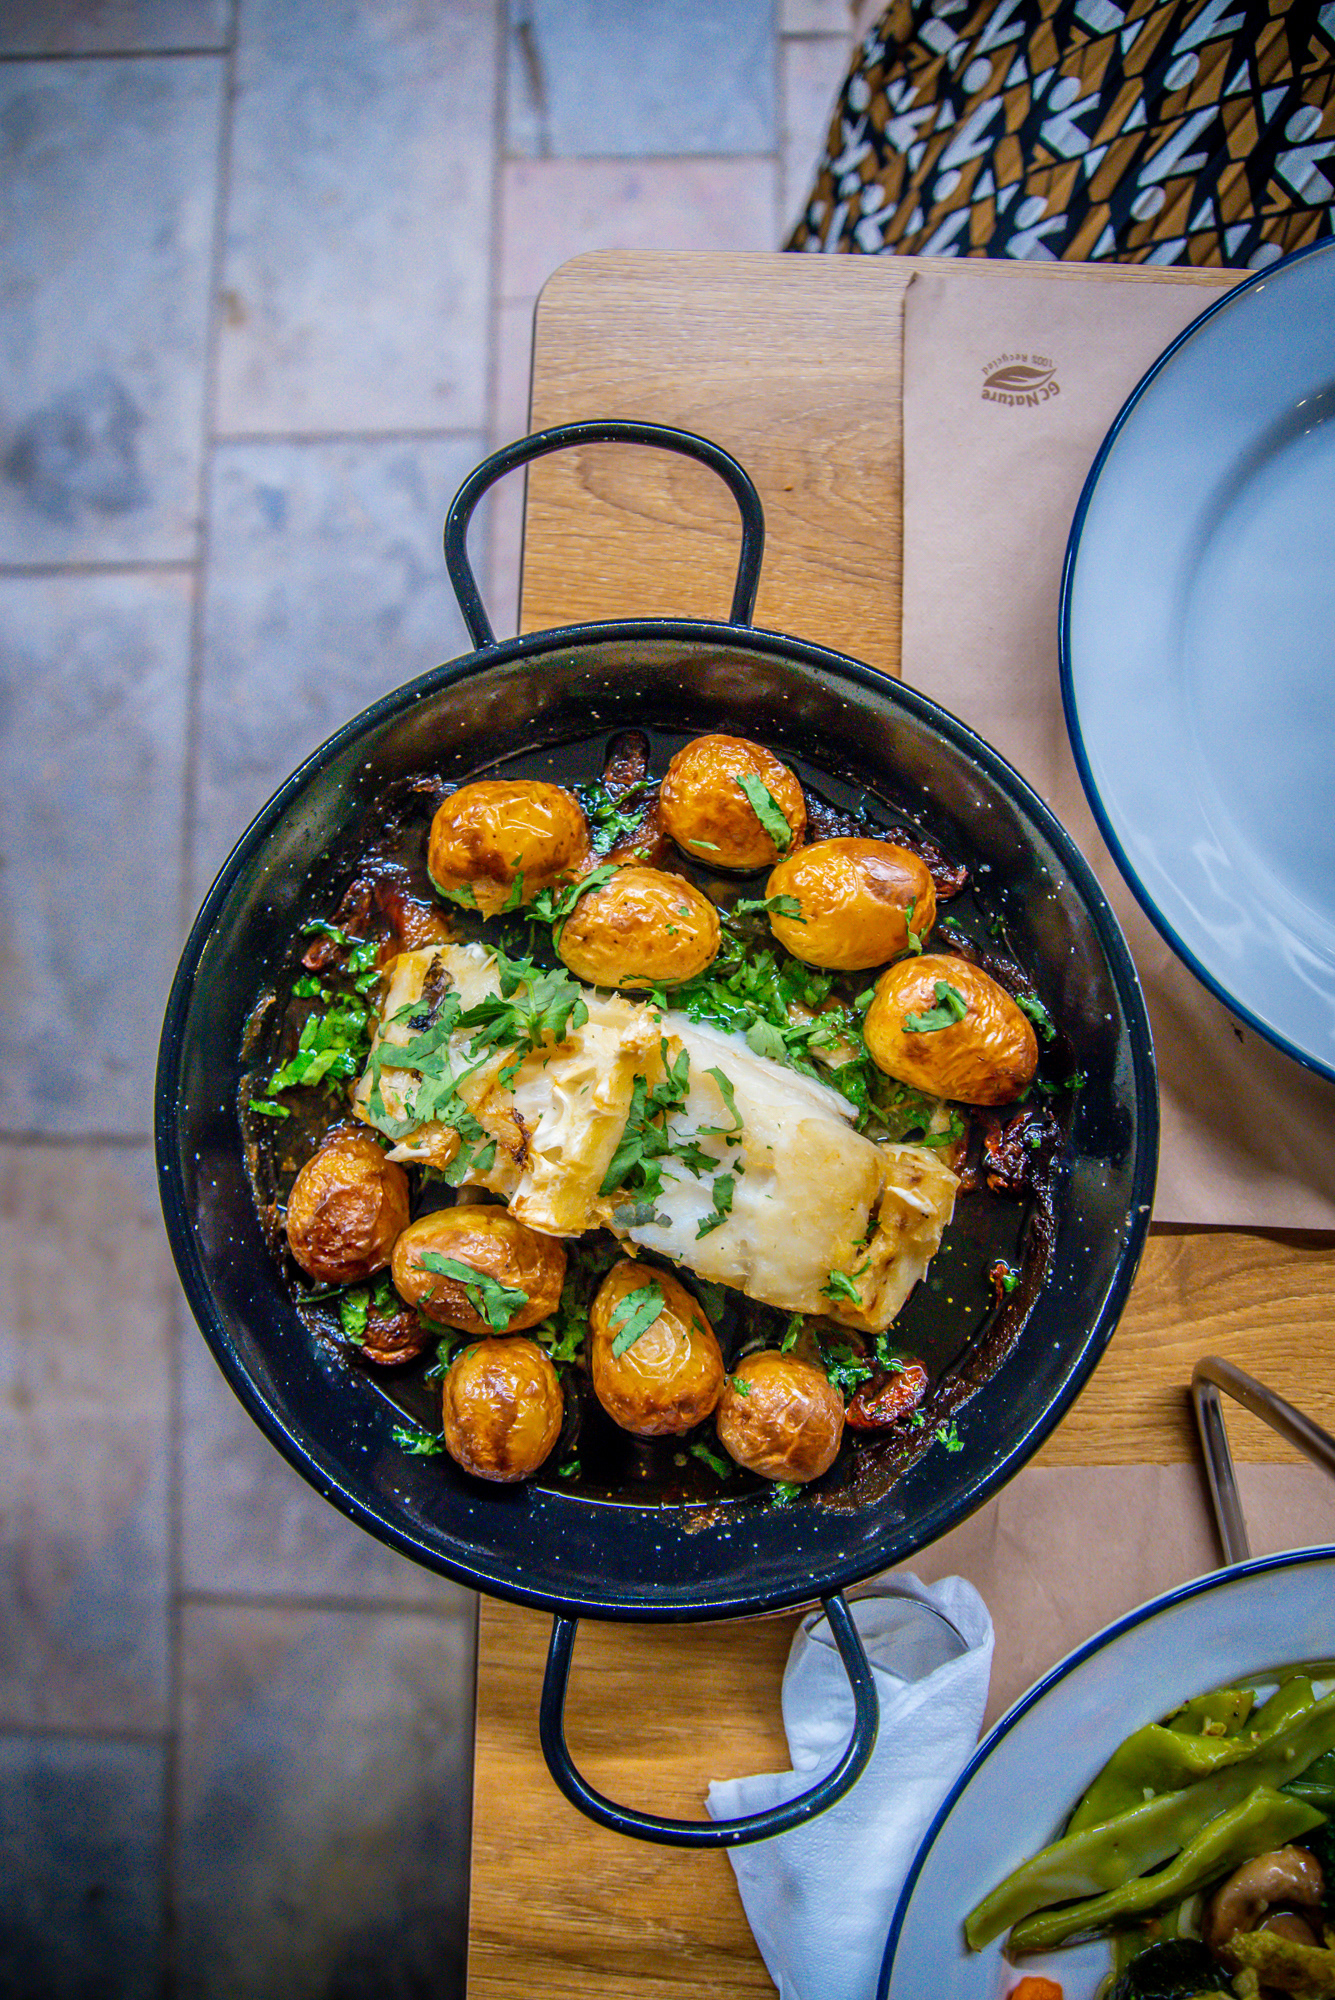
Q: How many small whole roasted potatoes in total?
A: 10